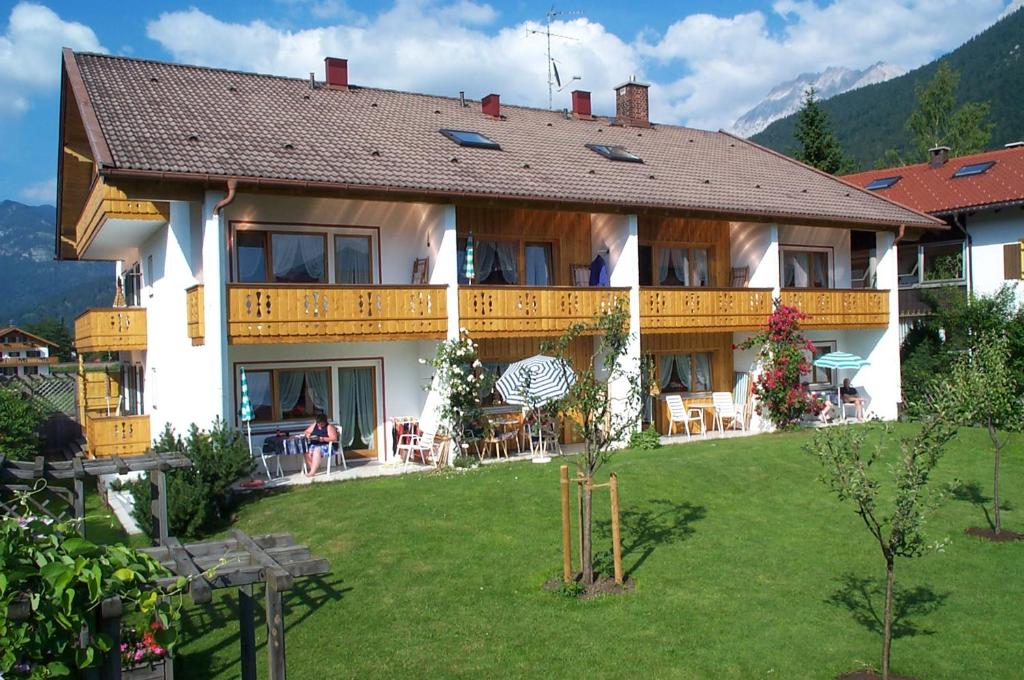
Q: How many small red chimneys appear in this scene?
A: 3